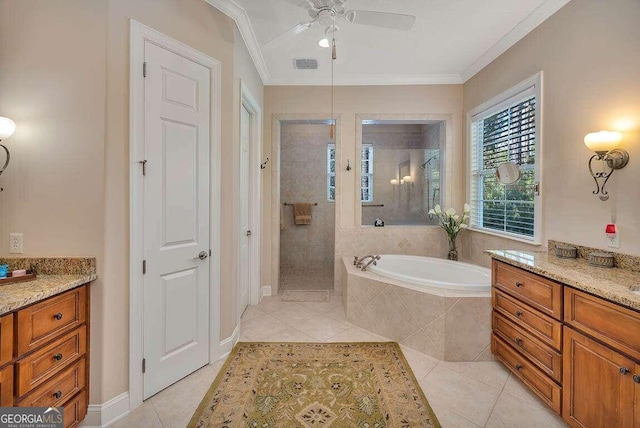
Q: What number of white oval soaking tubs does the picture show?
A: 1